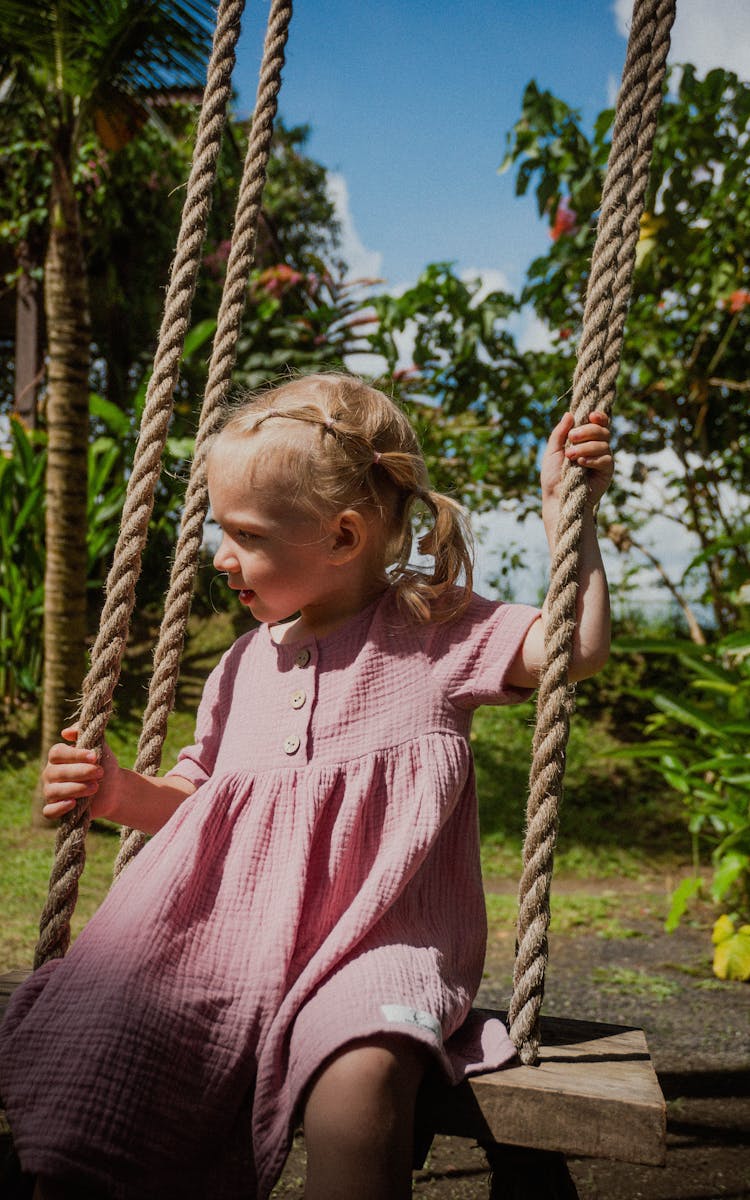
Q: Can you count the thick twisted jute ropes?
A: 4